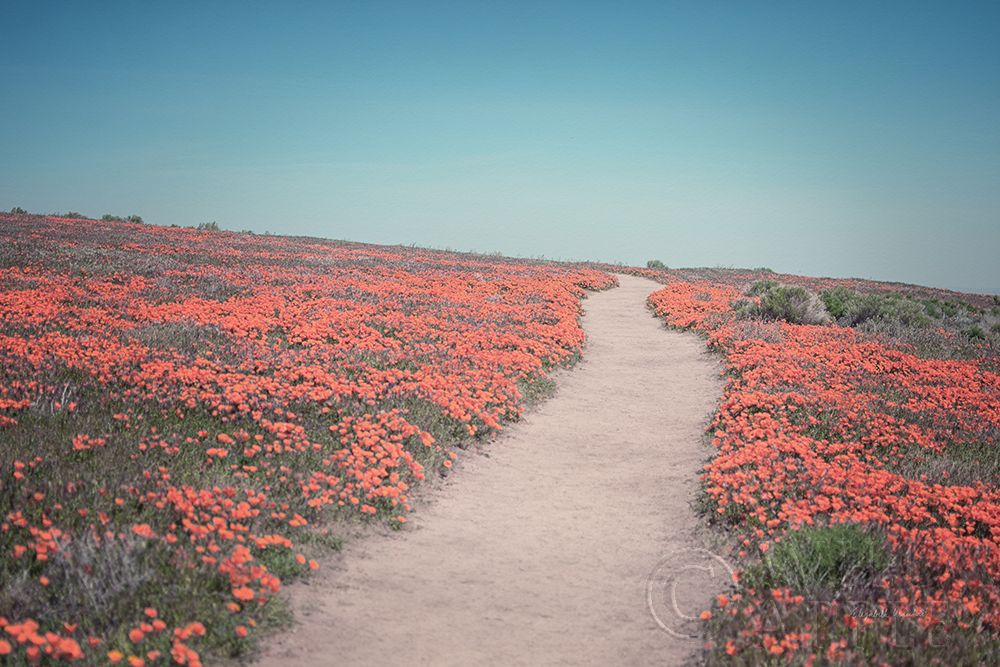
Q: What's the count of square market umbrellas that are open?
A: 0